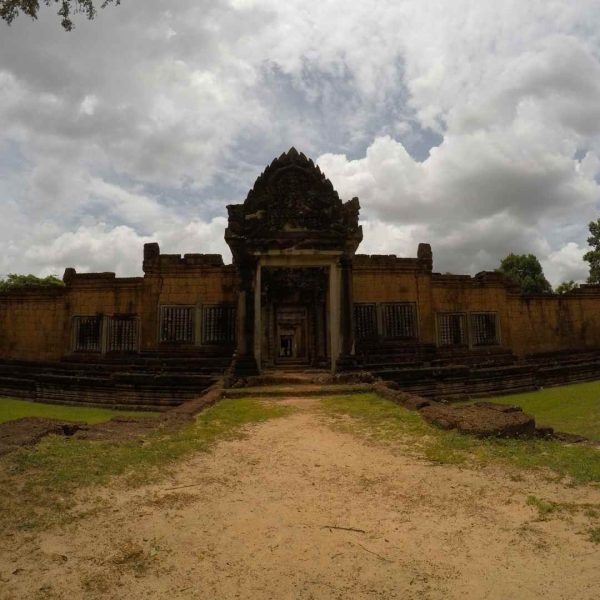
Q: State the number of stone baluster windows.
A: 8